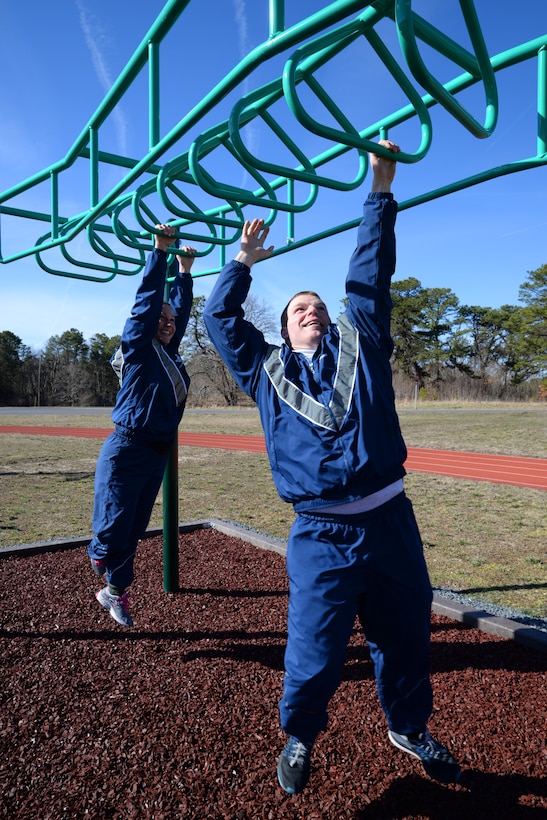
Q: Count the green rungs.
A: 10